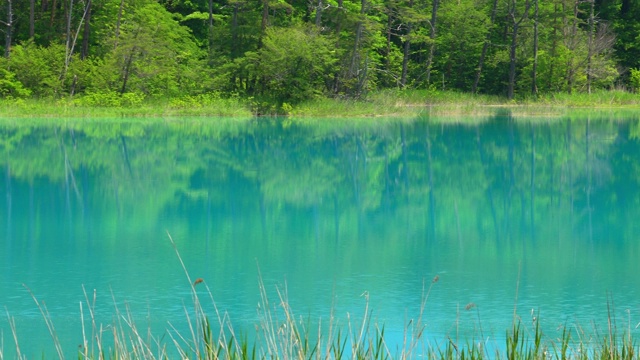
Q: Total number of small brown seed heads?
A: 3